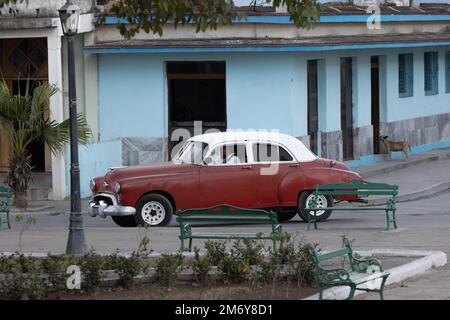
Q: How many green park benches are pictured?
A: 4